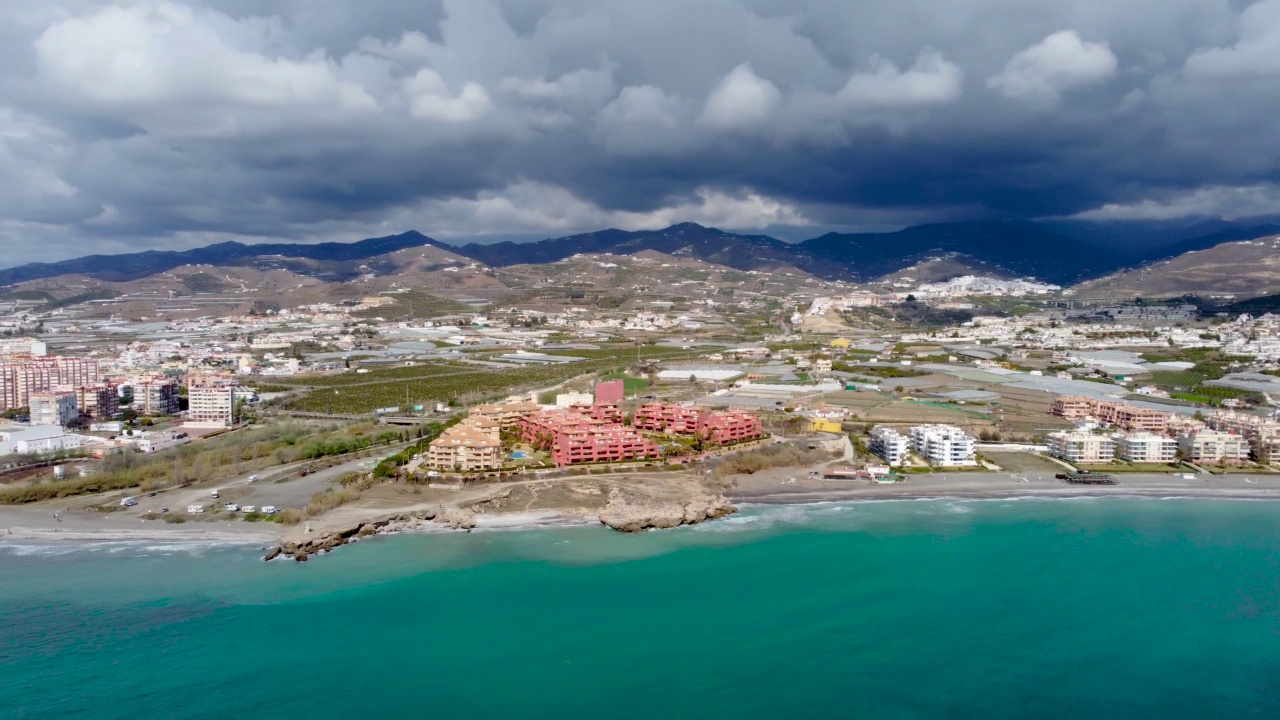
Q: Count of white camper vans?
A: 7